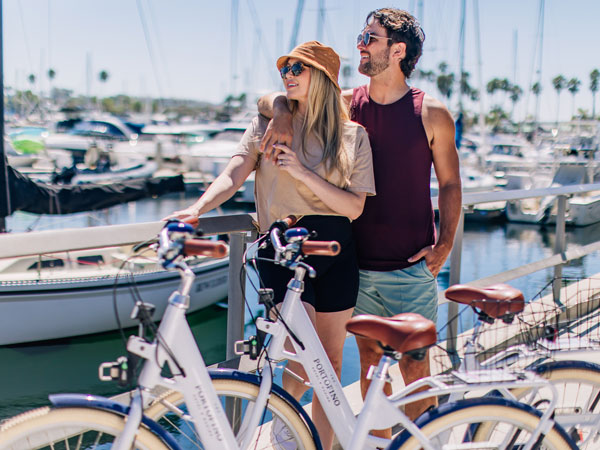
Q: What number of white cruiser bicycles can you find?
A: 2